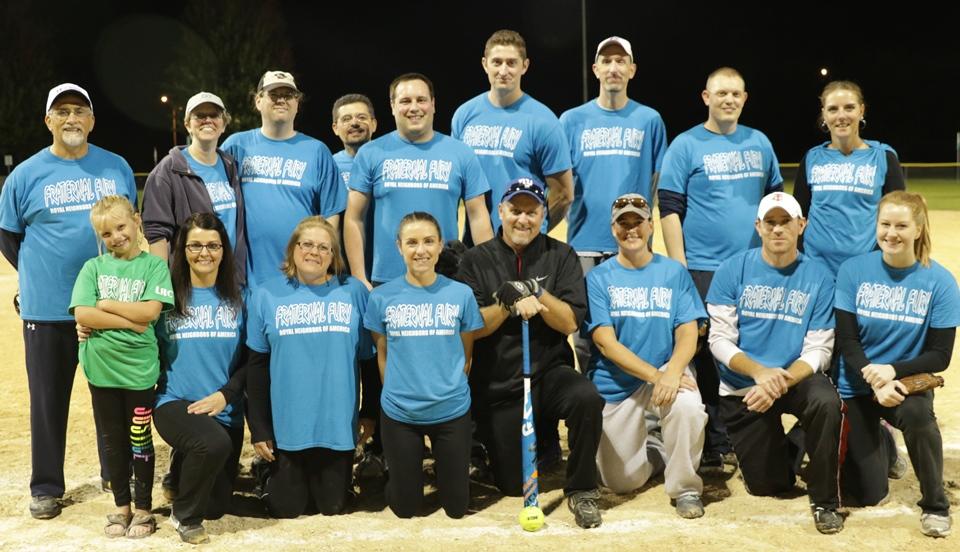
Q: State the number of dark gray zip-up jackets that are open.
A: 1